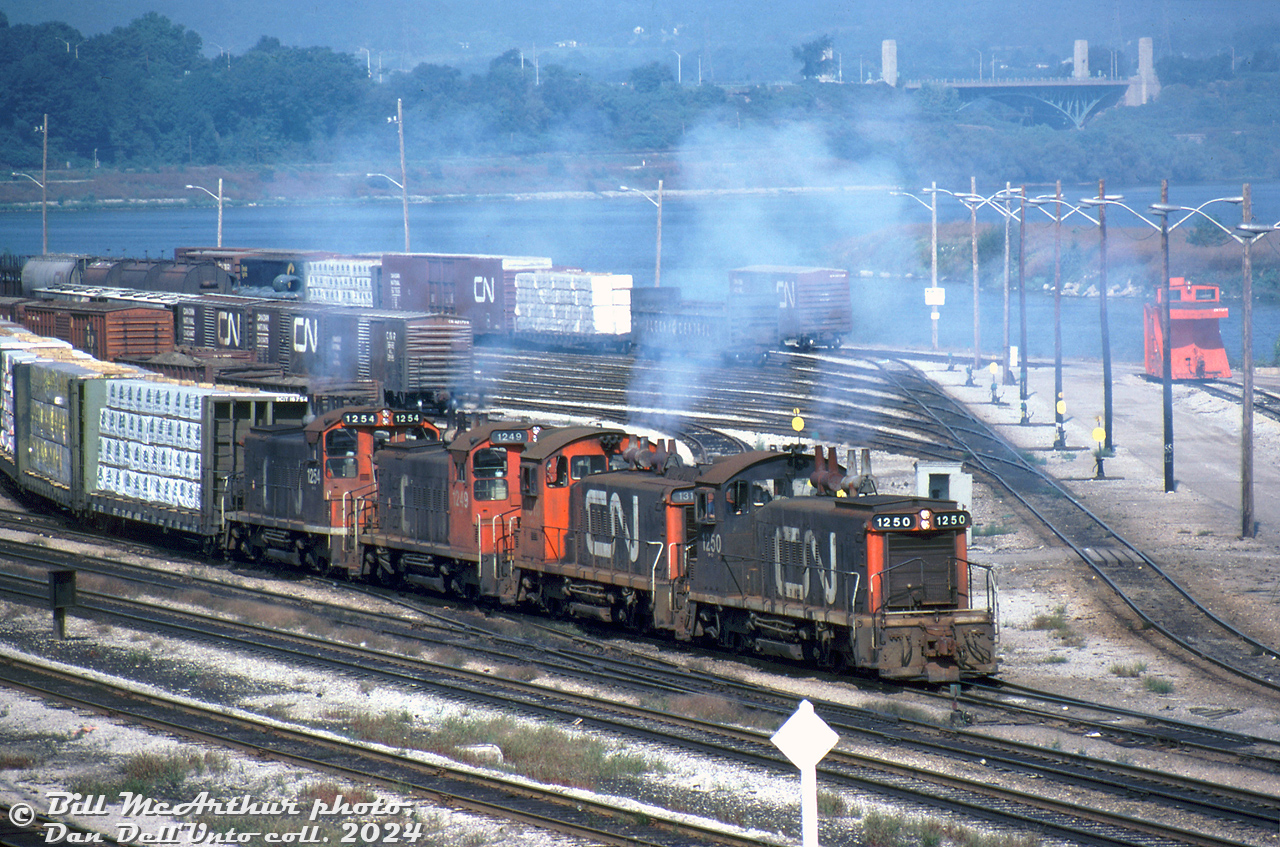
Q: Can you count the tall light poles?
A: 12